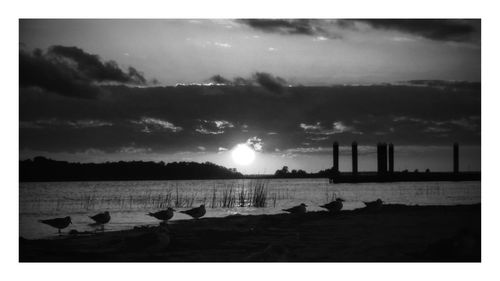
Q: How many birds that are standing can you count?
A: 7